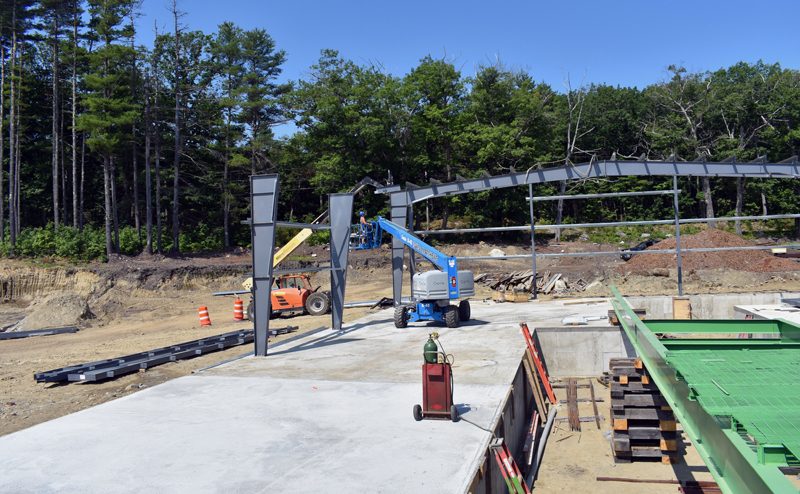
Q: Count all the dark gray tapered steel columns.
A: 3